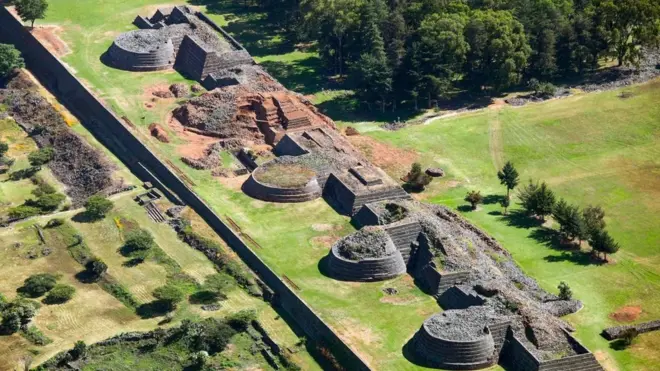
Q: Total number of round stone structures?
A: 4